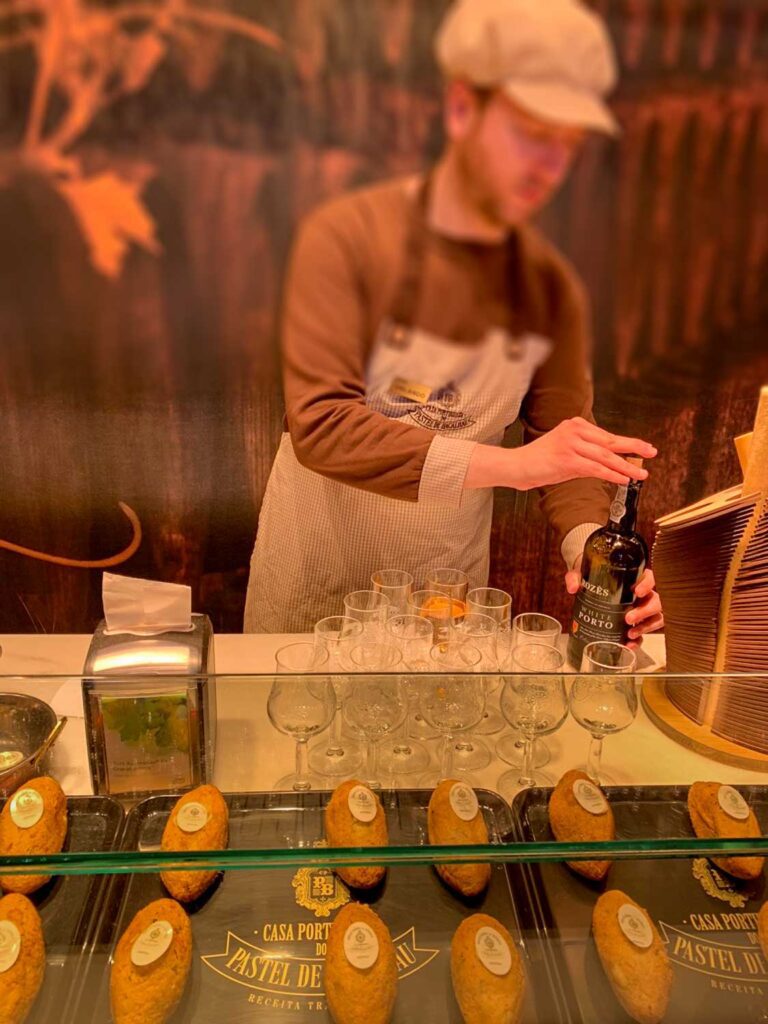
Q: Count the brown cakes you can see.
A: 12